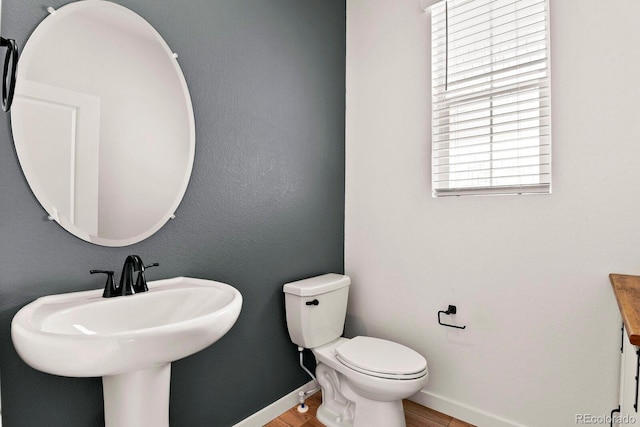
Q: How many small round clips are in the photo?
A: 4